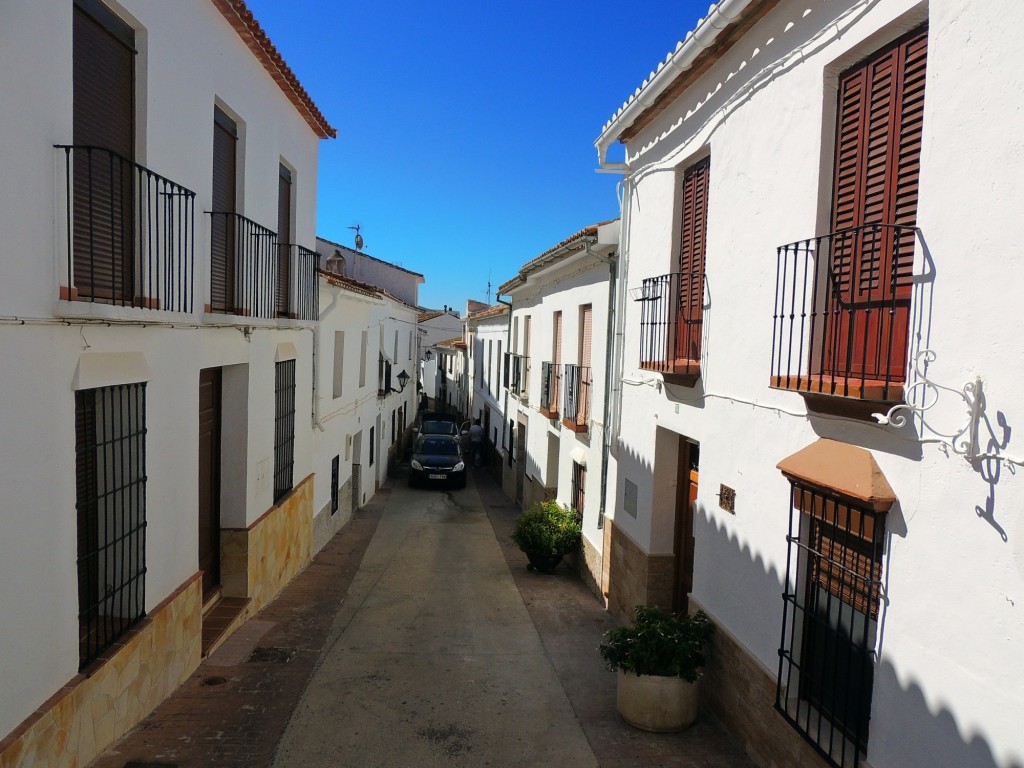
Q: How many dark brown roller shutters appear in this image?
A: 3